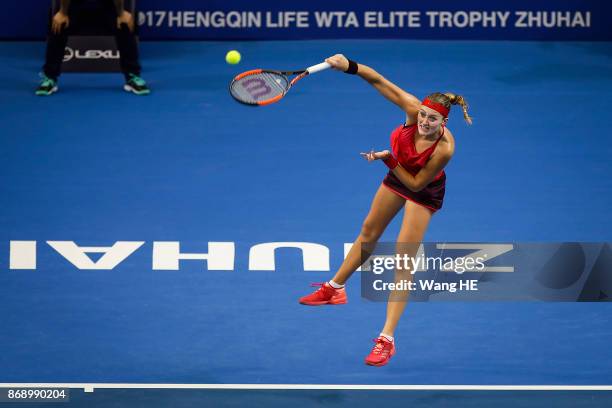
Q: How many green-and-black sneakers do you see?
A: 2